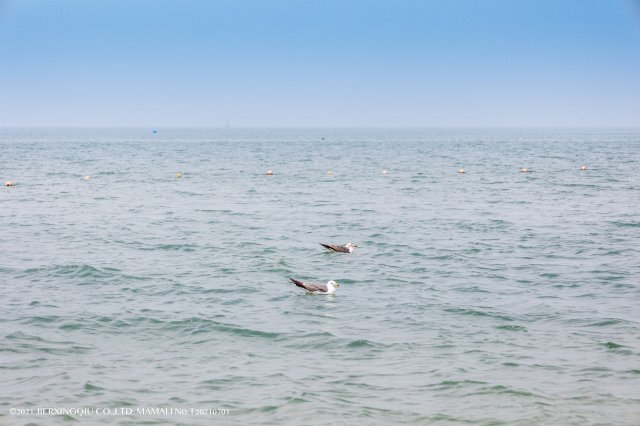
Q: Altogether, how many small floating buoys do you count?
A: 9